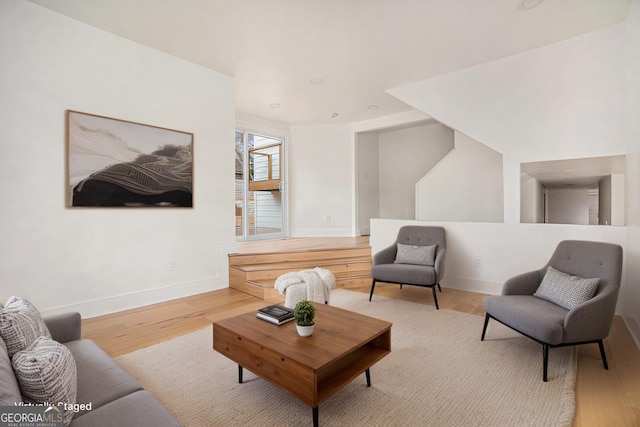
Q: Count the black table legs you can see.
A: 3